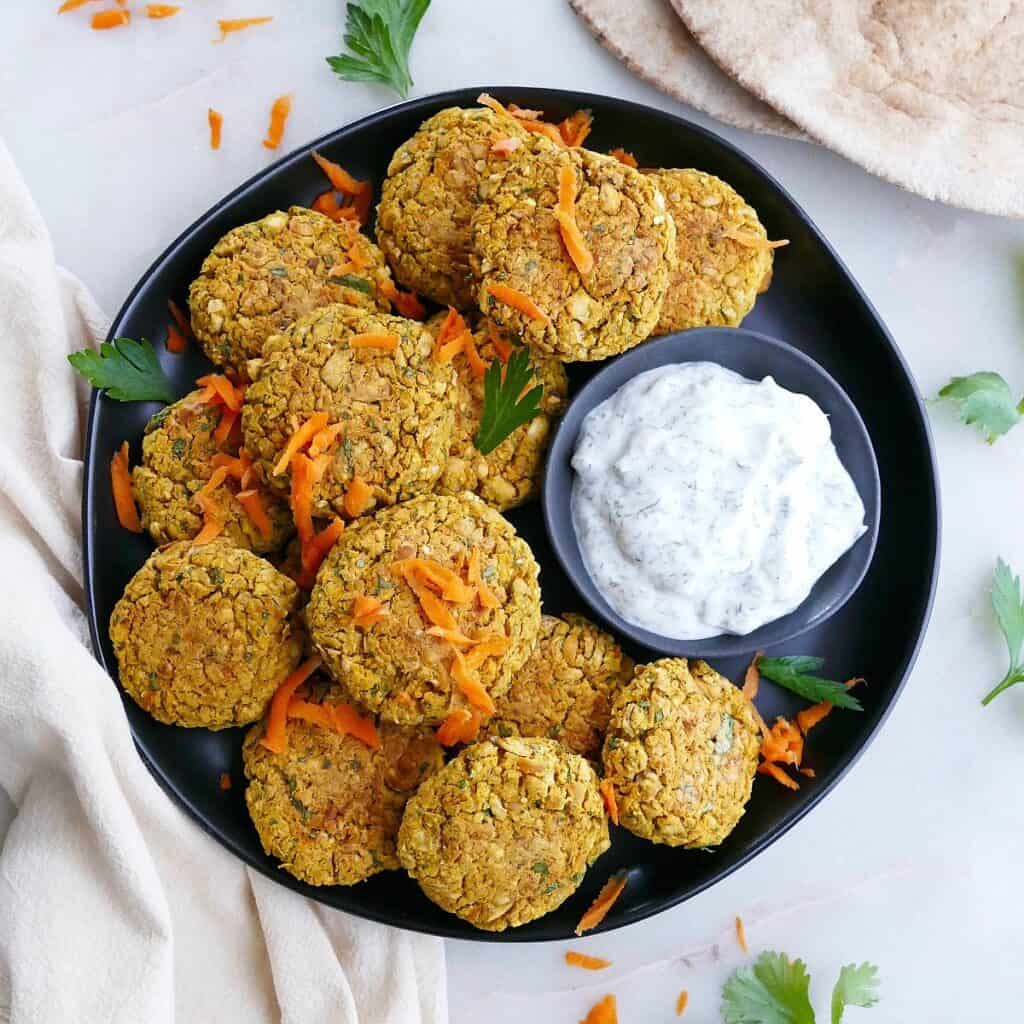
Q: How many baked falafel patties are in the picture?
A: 13